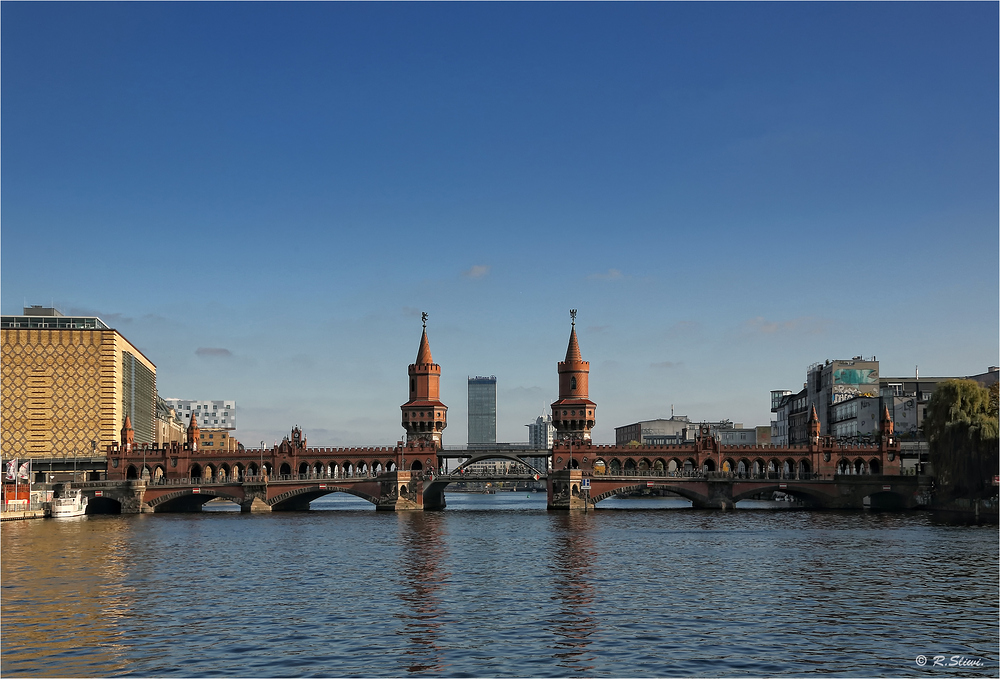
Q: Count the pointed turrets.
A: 6